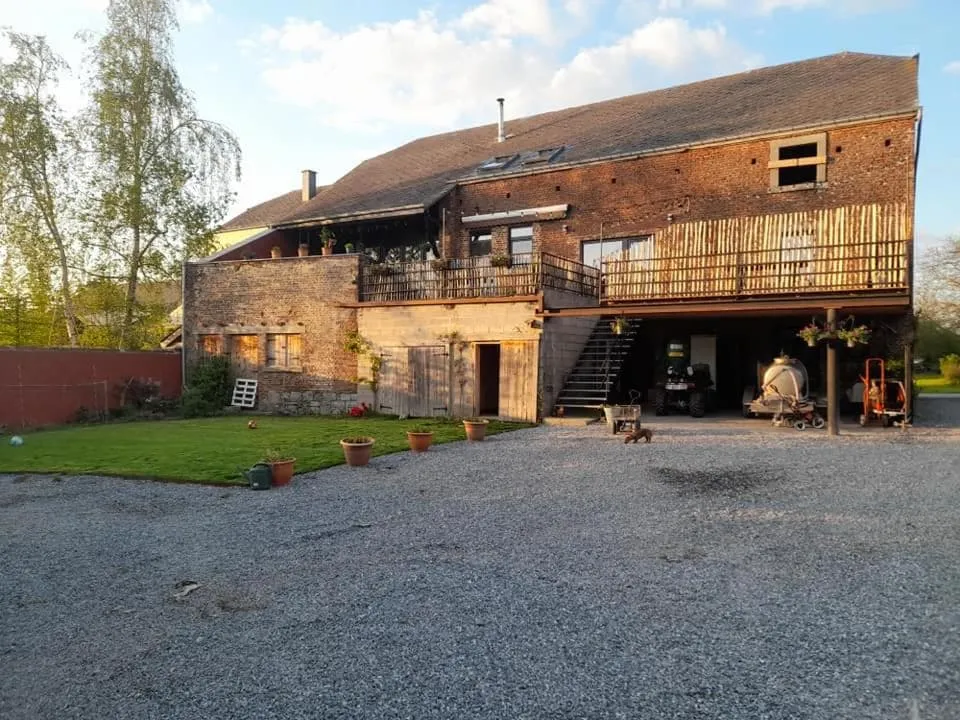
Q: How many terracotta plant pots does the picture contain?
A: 7